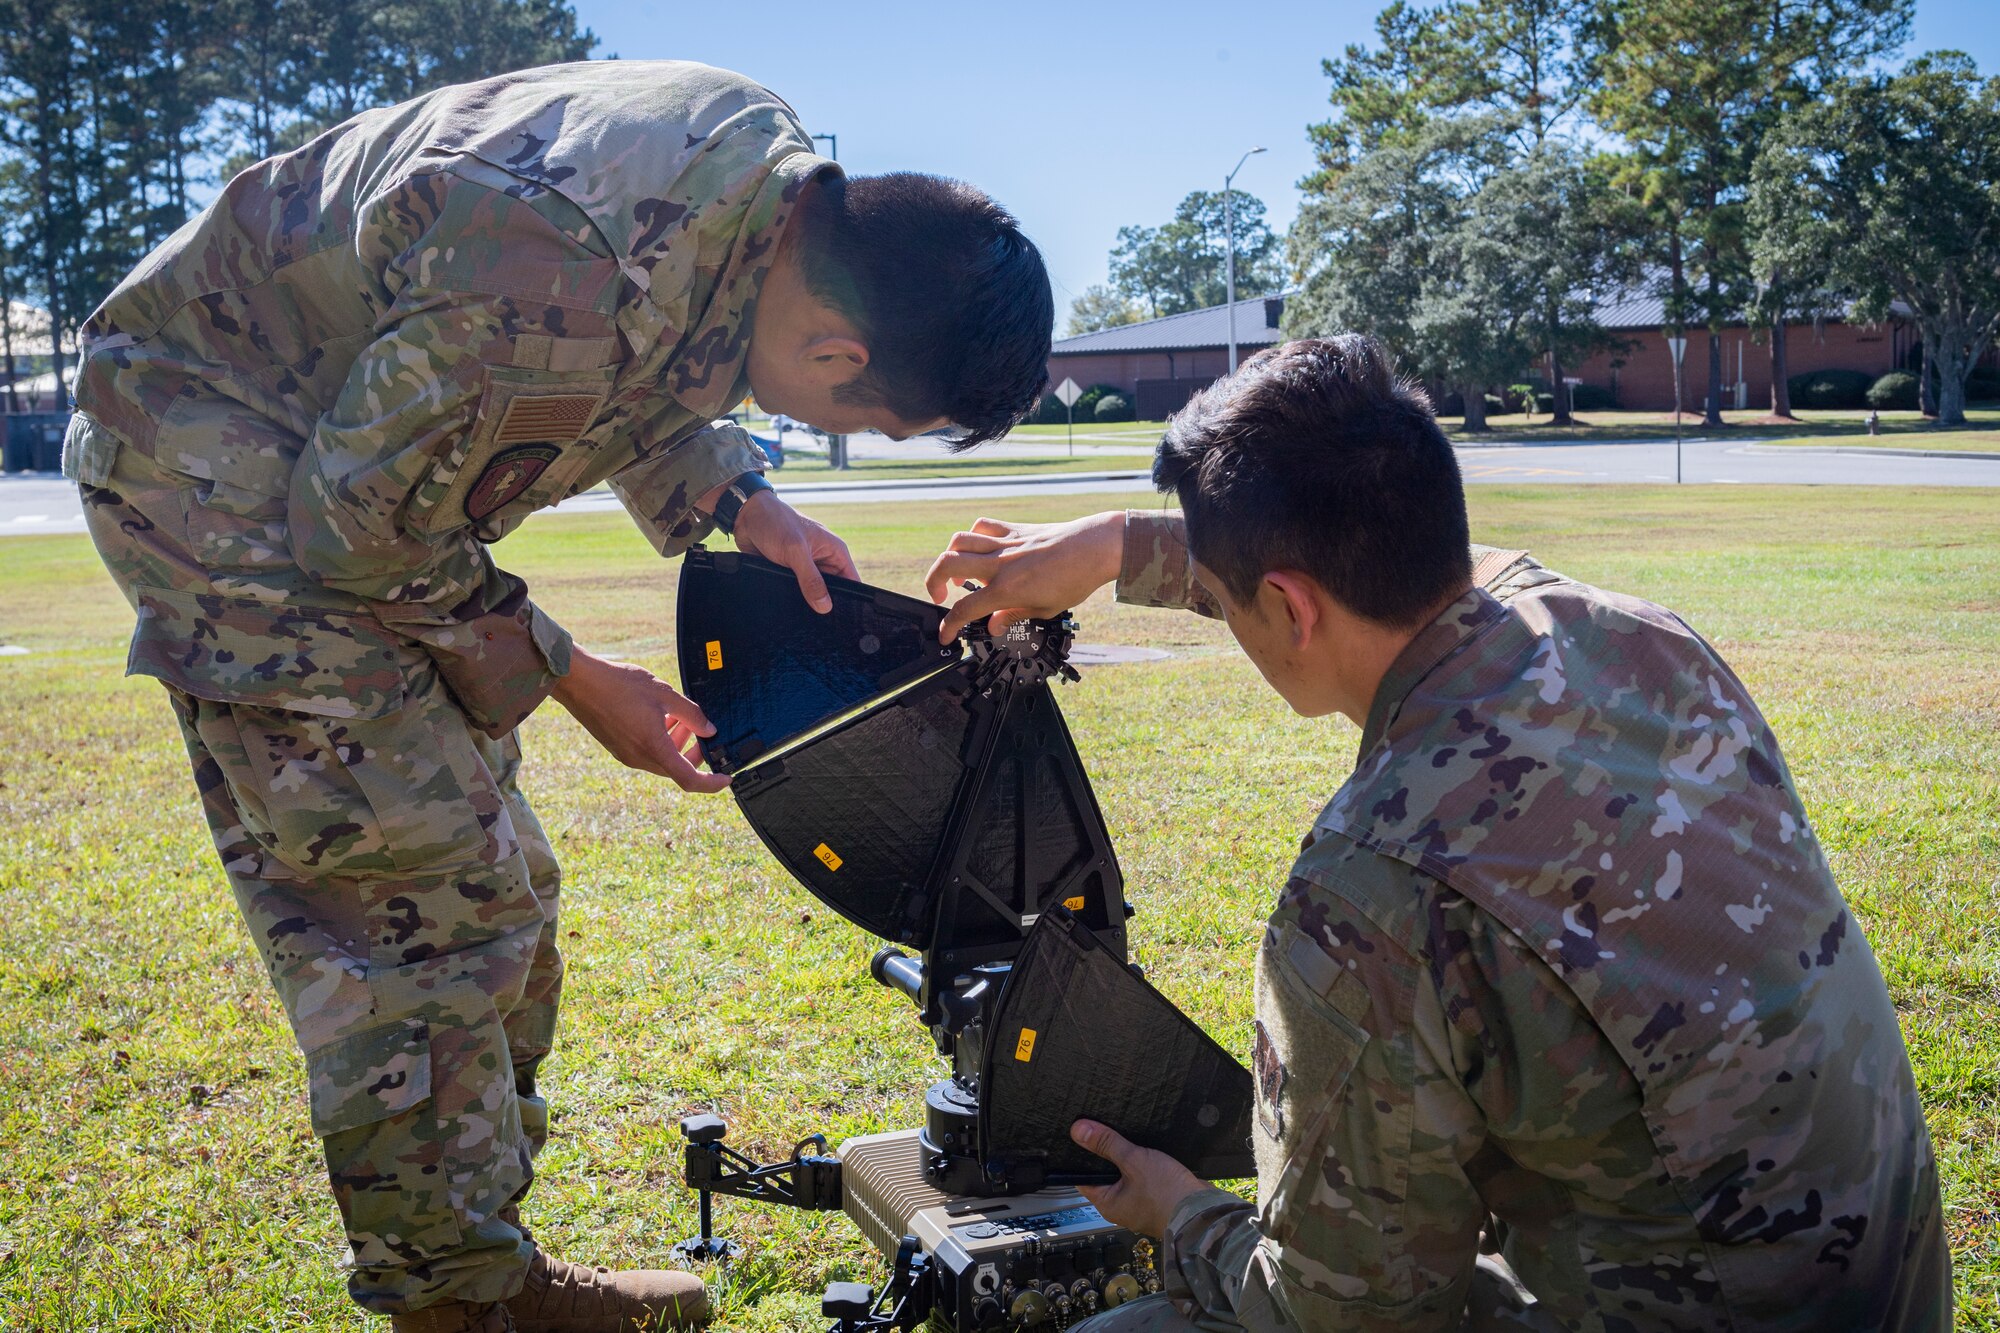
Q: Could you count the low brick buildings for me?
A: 2